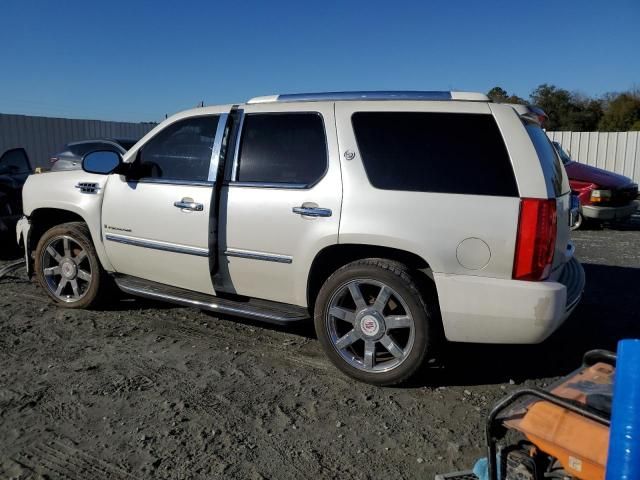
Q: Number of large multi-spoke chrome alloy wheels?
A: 2